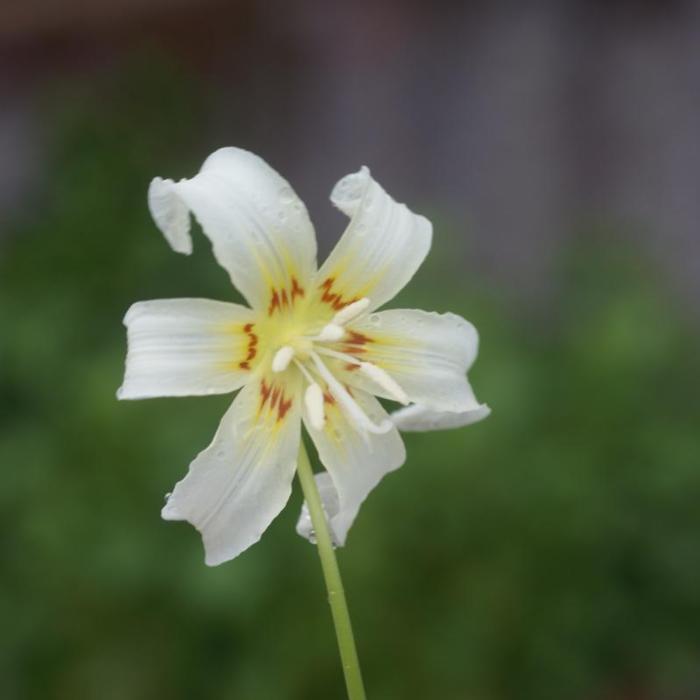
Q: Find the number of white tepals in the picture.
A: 6